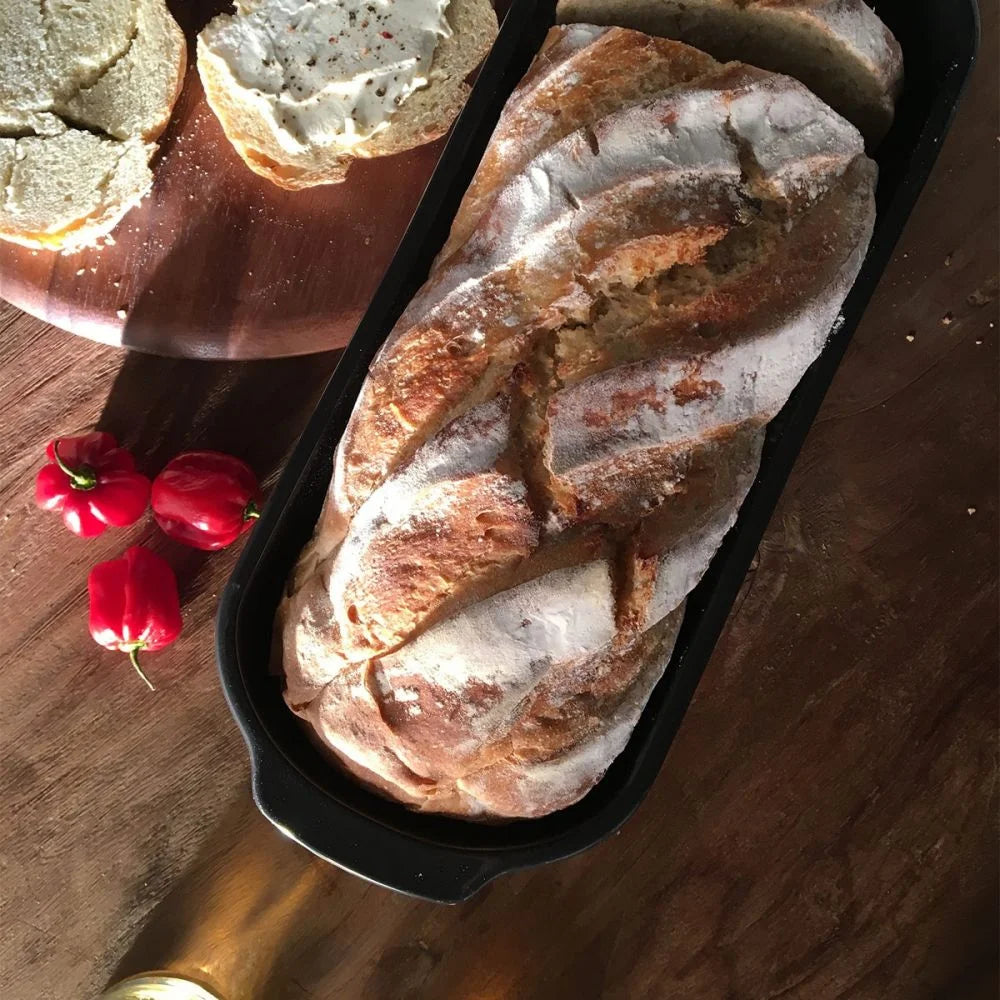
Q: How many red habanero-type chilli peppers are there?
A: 3